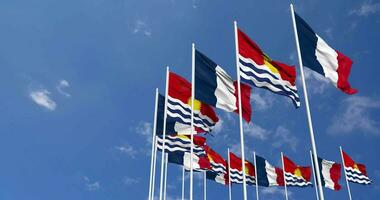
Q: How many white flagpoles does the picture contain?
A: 14